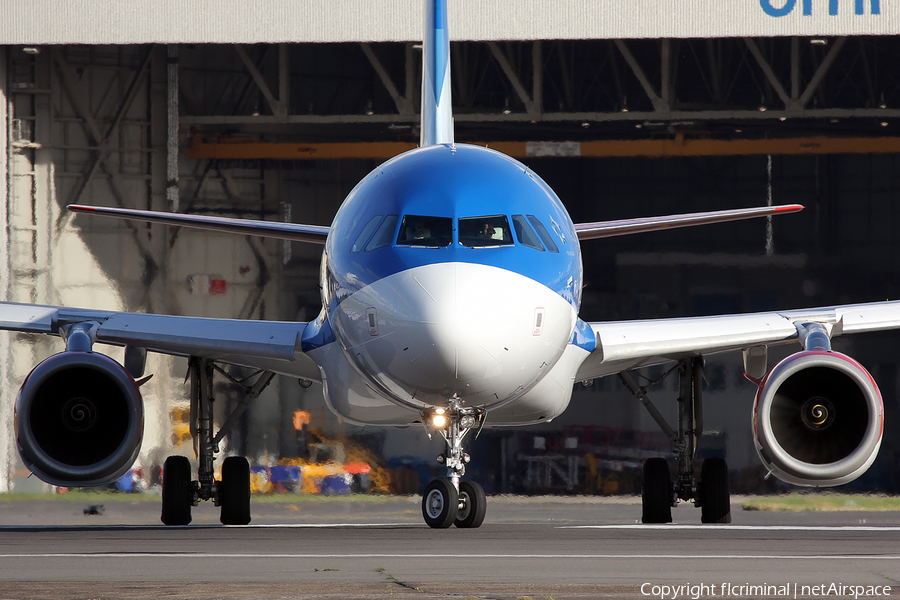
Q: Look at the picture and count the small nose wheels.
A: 2